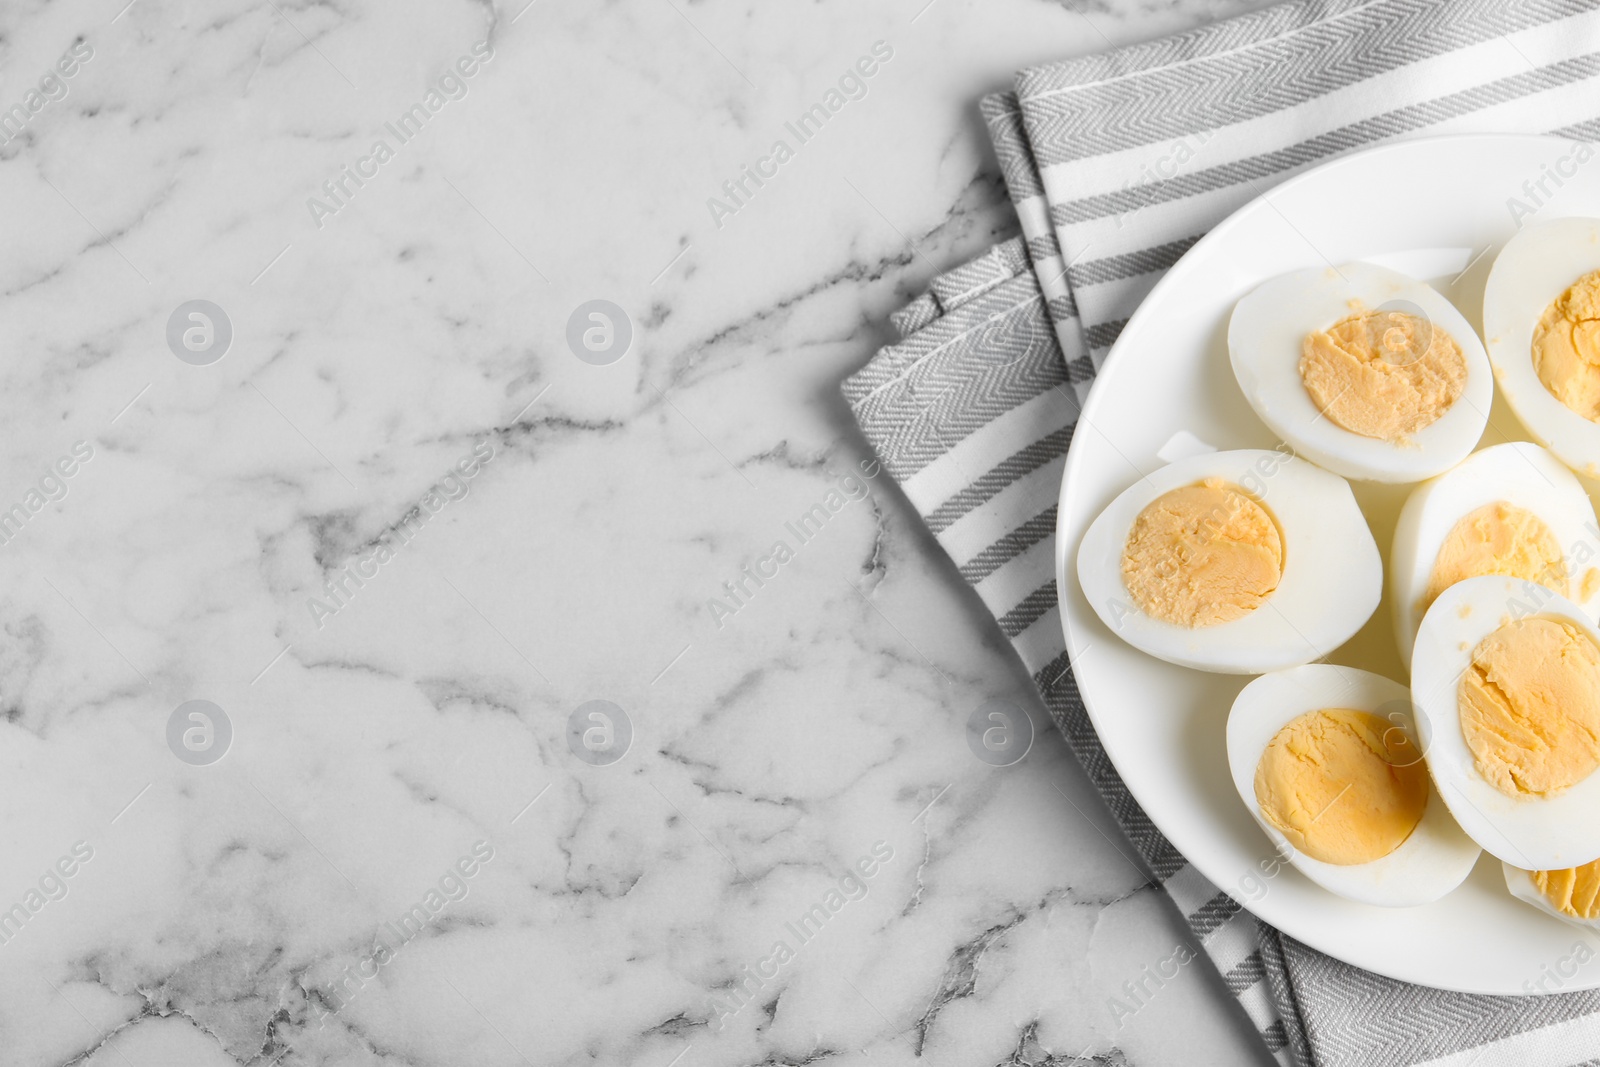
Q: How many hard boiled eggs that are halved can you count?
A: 7